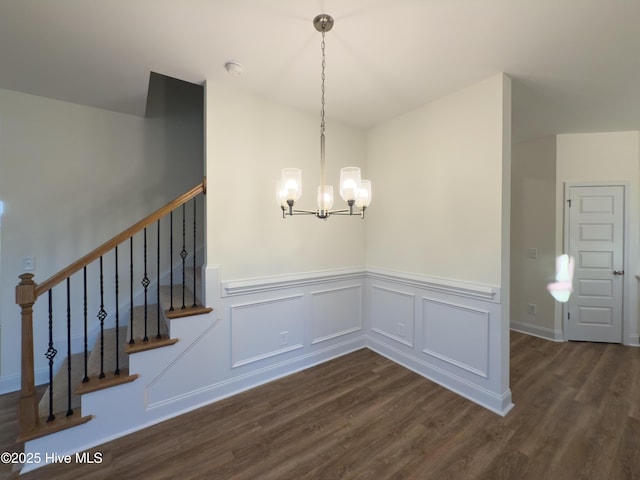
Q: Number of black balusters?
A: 11